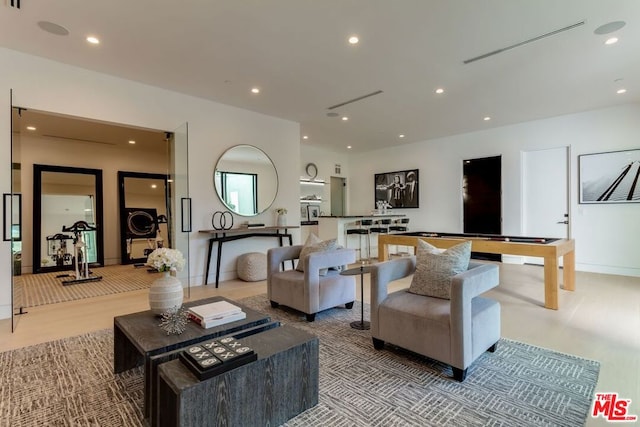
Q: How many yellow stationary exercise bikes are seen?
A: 0